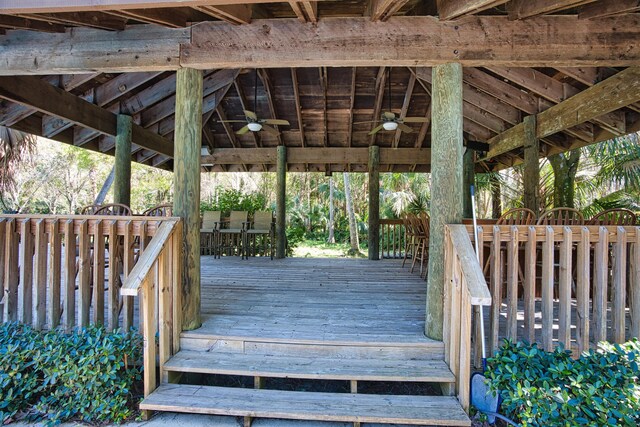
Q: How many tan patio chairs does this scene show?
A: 3